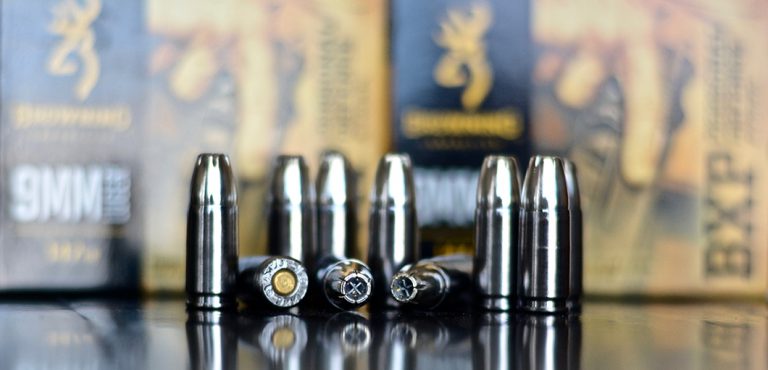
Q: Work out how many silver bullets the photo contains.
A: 10